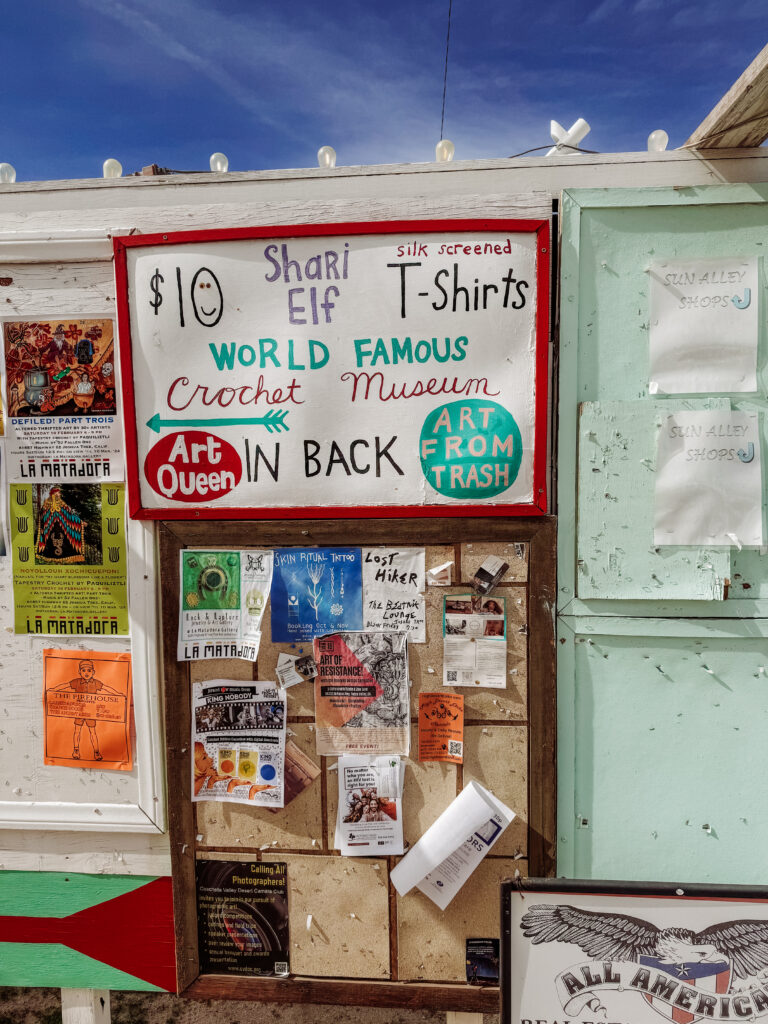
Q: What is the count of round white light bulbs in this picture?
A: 6